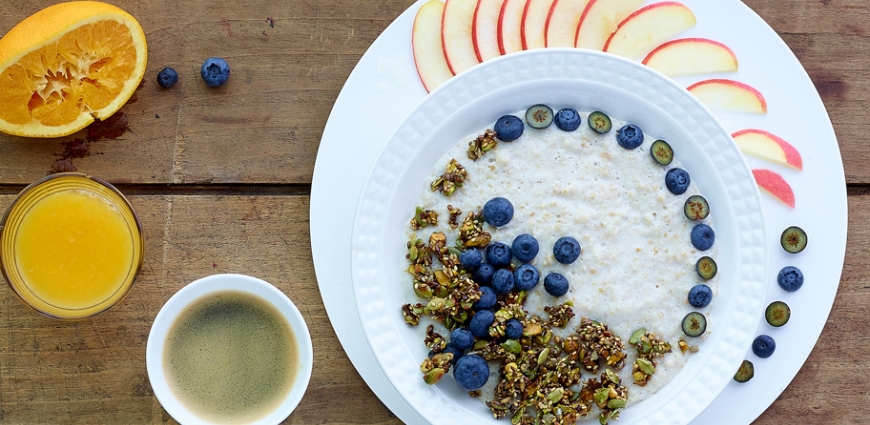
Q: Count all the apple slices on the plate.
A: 12